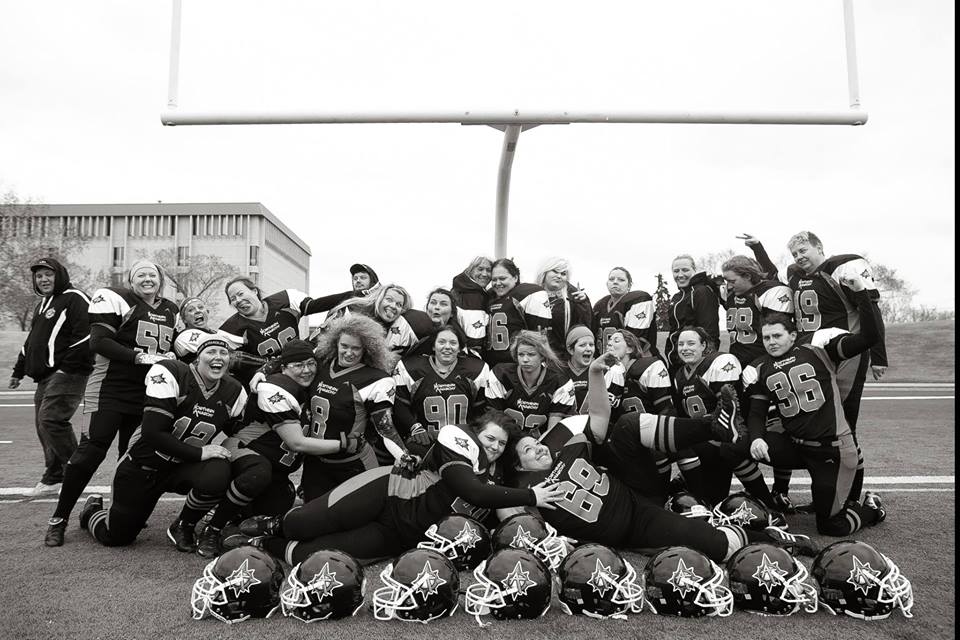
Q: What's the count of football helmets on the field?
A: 12